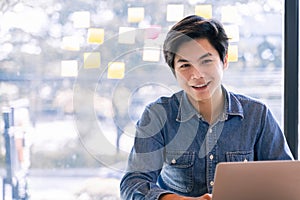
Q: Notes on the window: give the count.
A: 15